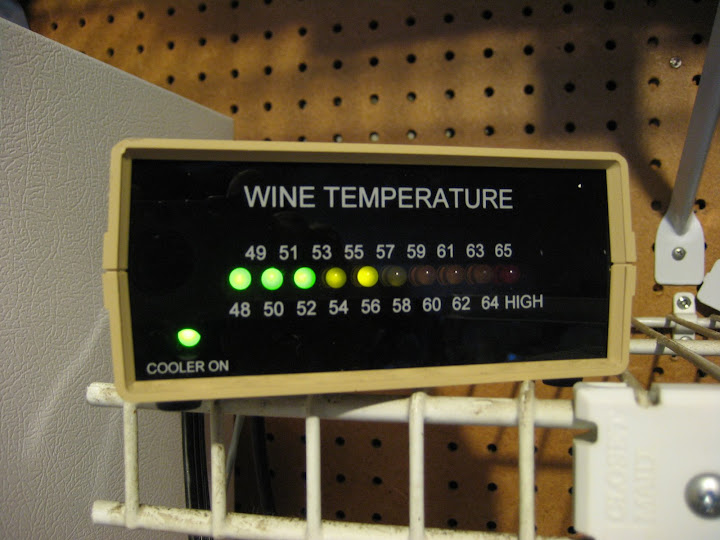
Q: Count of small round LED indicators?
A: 11